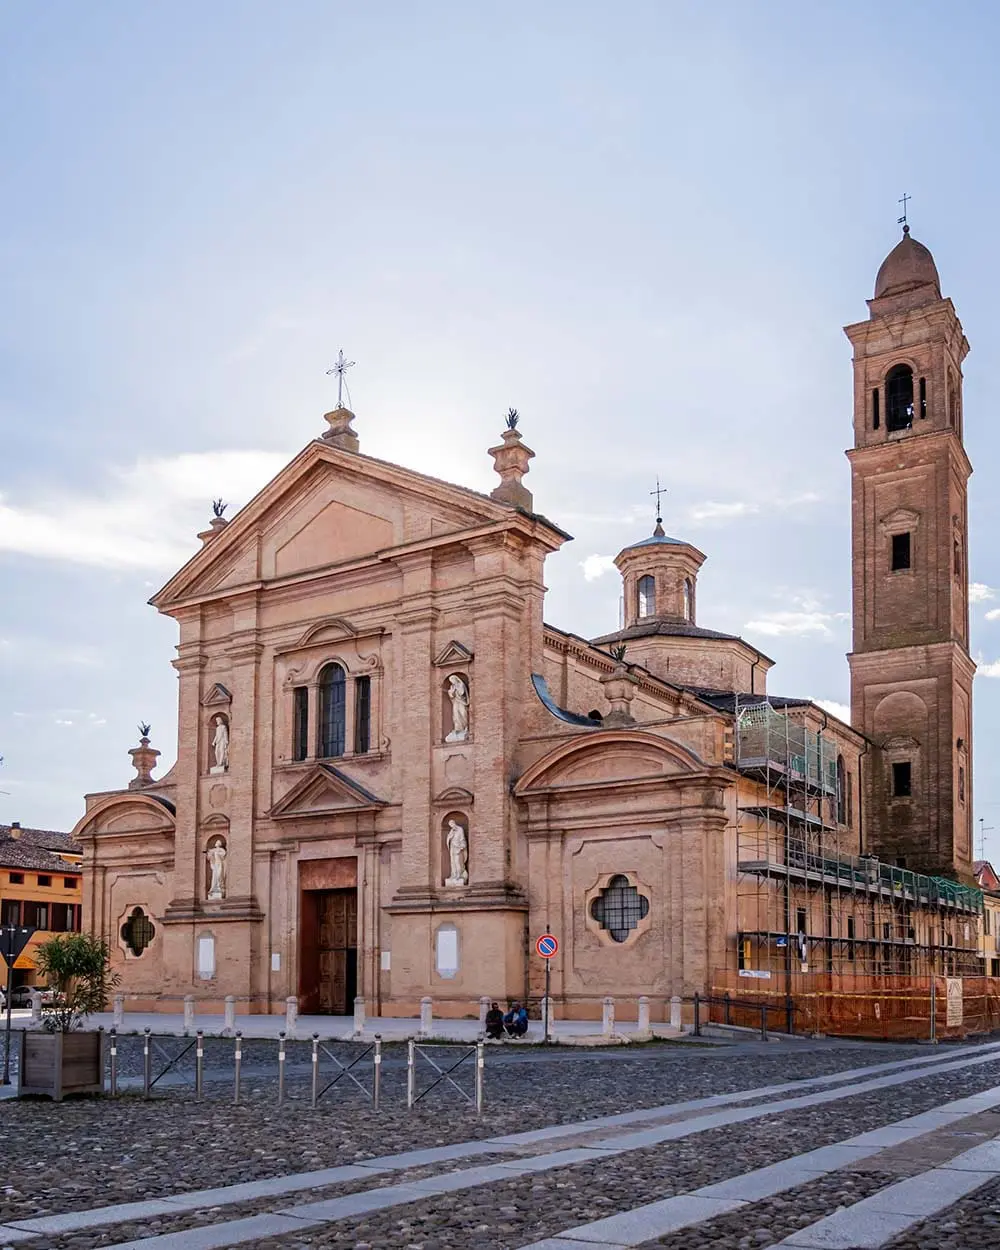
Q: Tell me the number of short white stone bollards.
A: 12